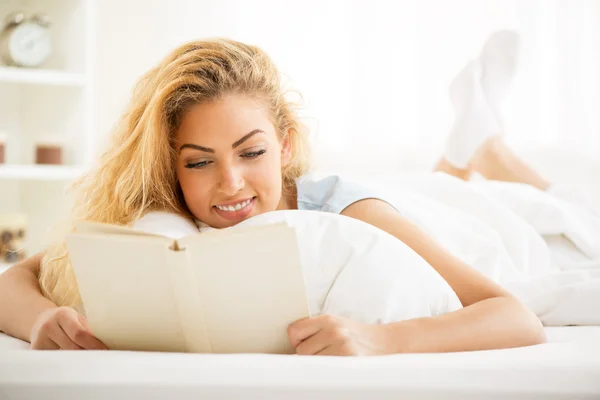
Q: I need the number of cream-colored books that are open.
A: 1